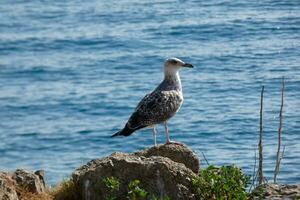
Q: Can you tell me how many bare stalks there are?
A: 2